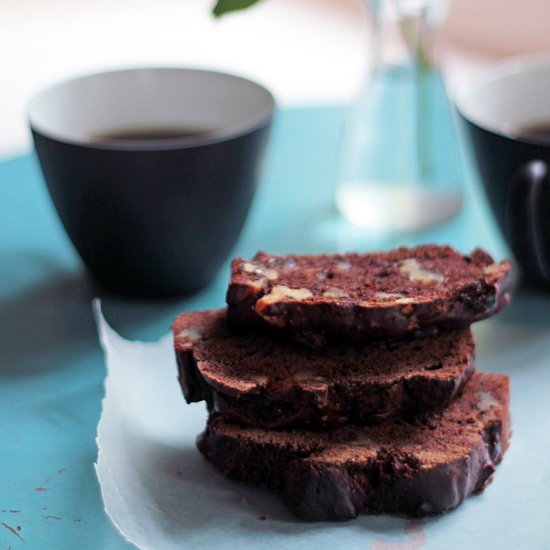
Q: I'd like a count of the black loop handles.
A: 1